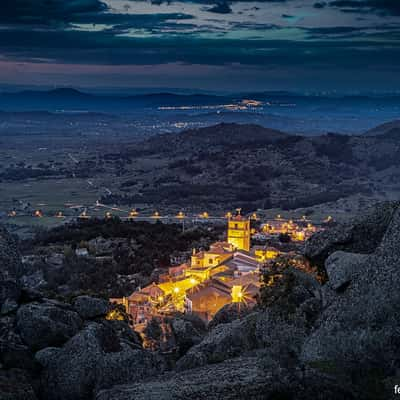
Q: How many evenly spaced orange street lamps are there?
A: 14